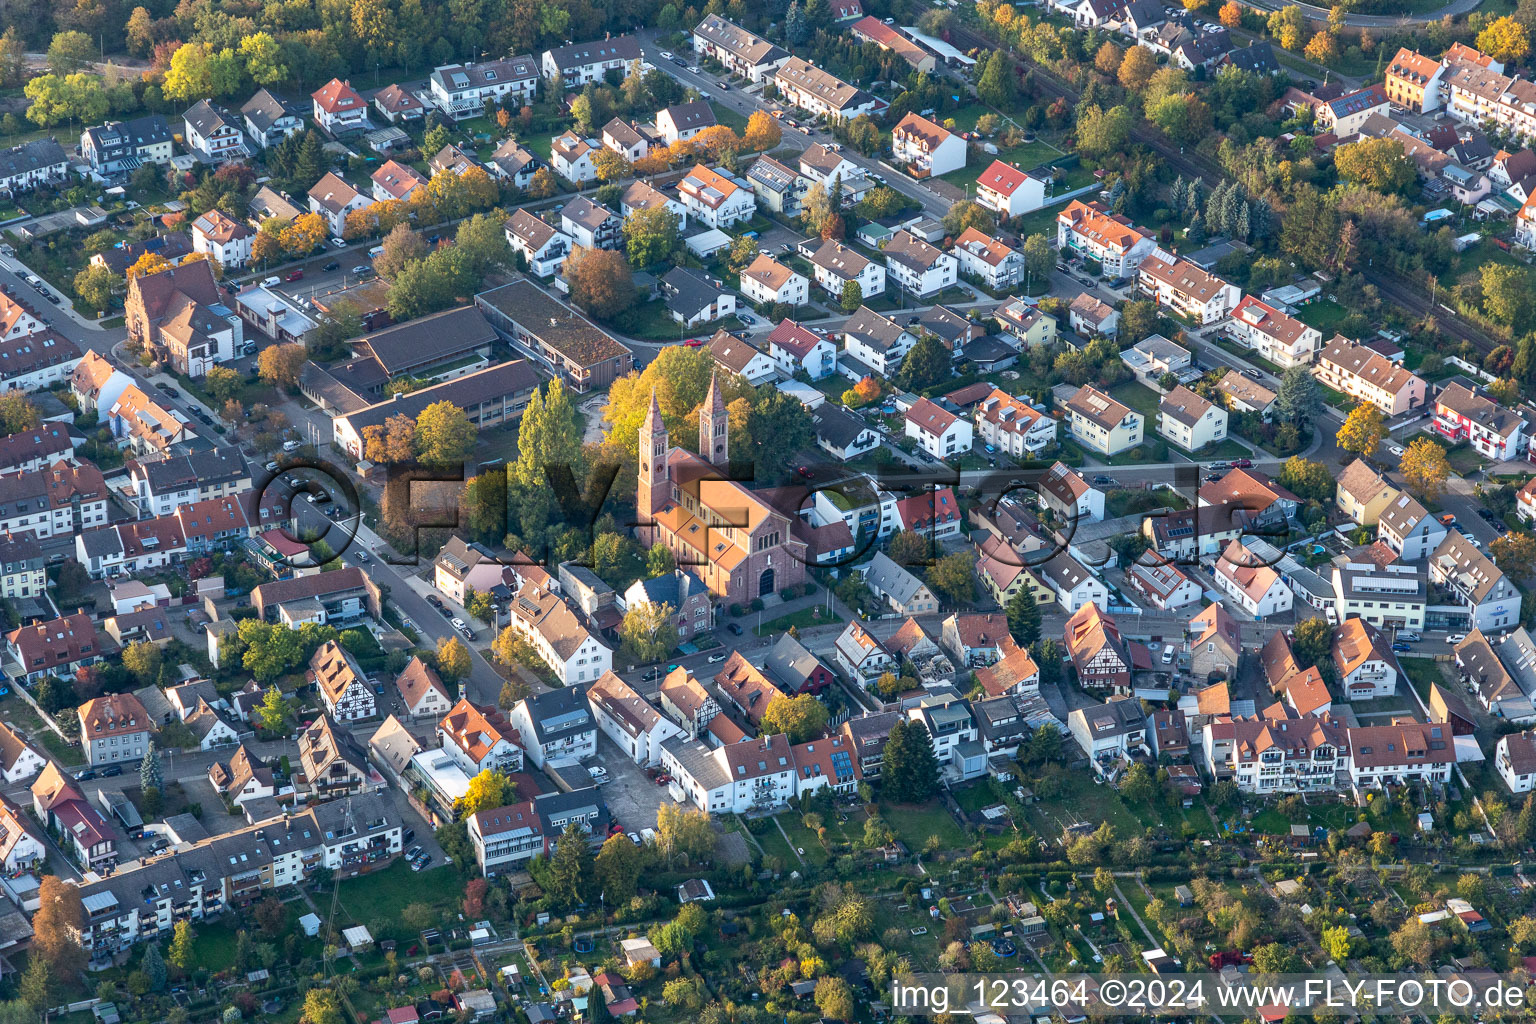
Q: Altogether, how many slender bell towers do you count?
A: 2